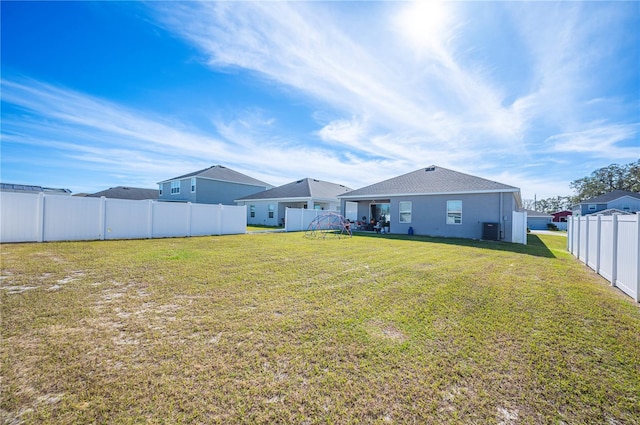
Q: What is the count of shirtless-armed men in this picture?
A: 0